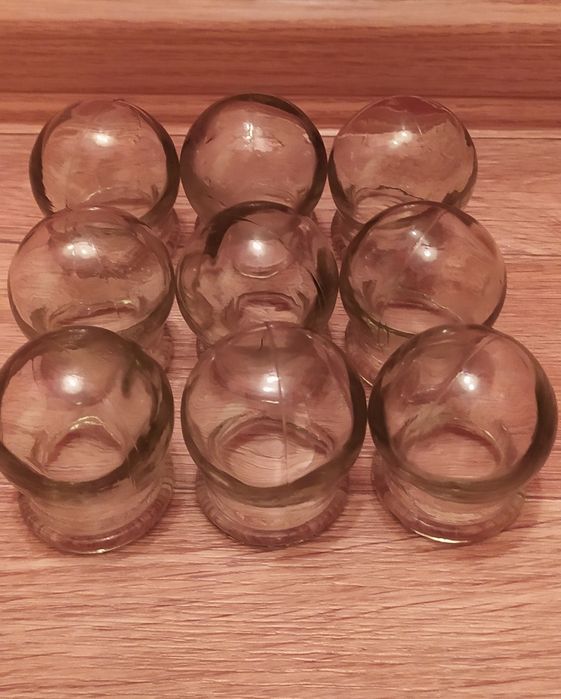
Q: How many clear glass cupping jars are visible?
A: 9